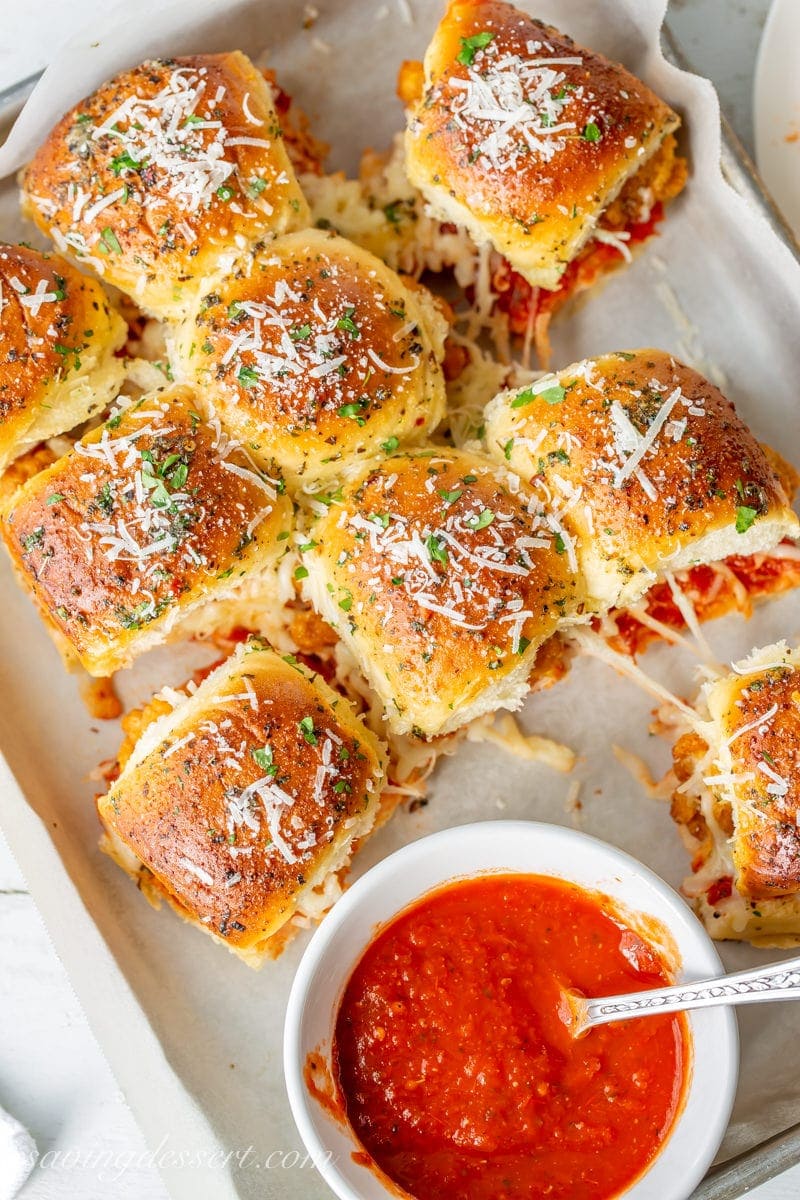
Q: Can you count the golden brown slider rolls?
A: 9